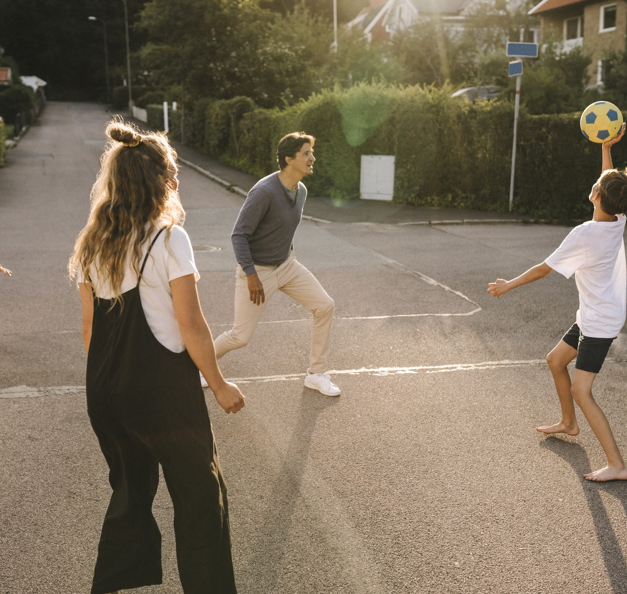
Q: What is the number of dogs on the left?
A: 0